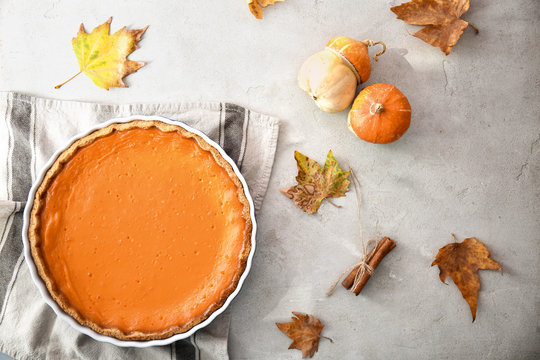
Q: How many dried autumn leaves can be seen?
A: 6